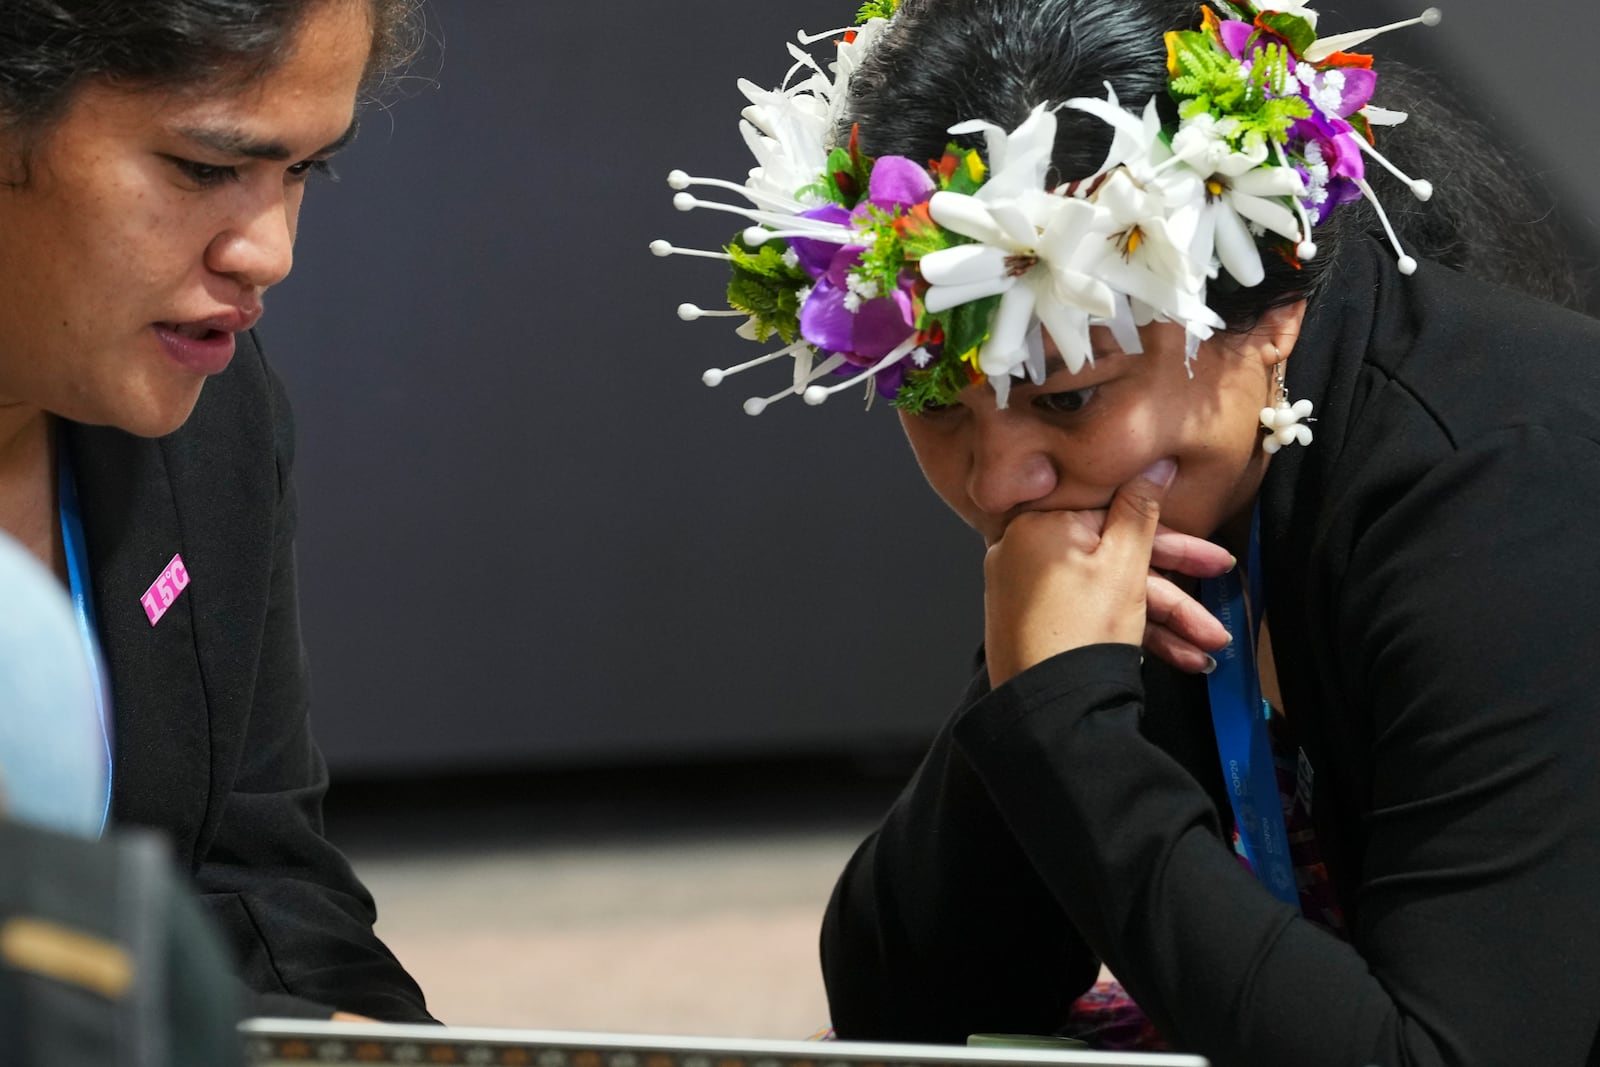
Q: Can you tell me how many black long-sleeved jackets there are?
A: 2